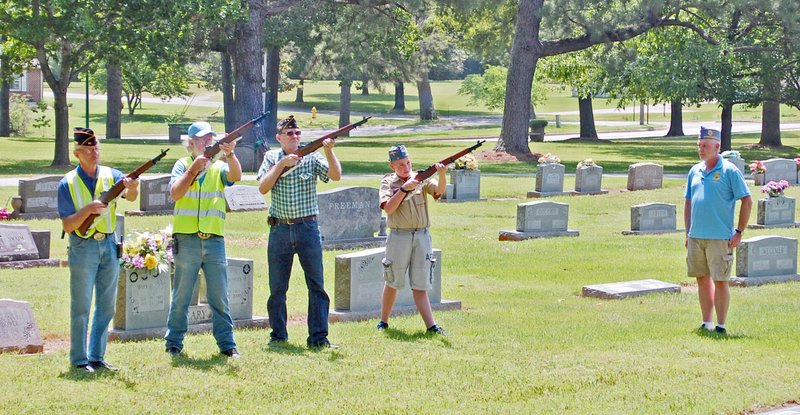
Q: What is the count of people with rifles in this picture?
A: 4